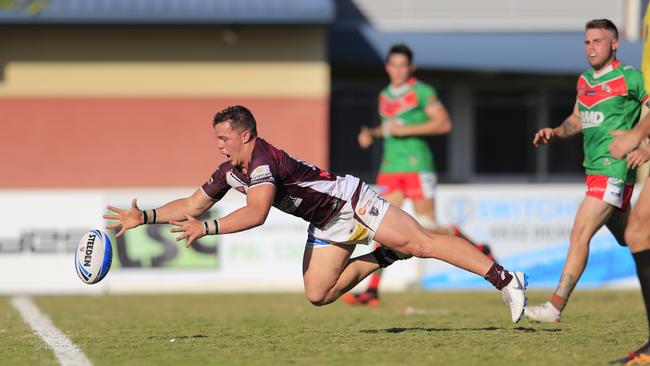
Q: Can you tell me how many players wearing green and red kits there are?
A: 2